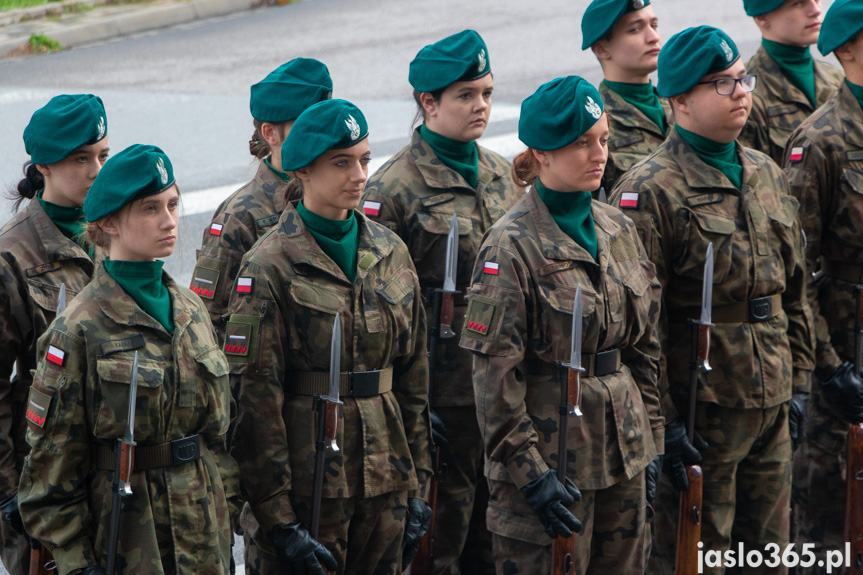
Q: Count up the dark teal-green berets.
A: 10